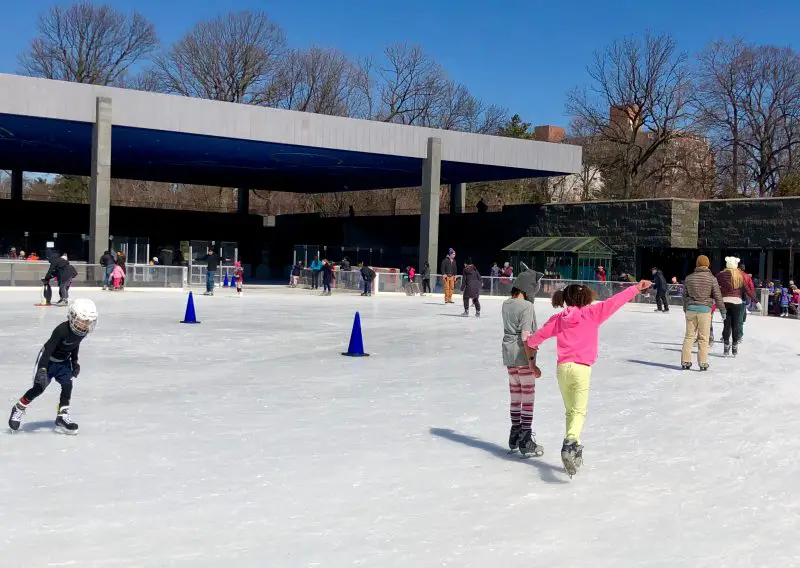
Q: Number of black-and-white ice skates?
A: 2